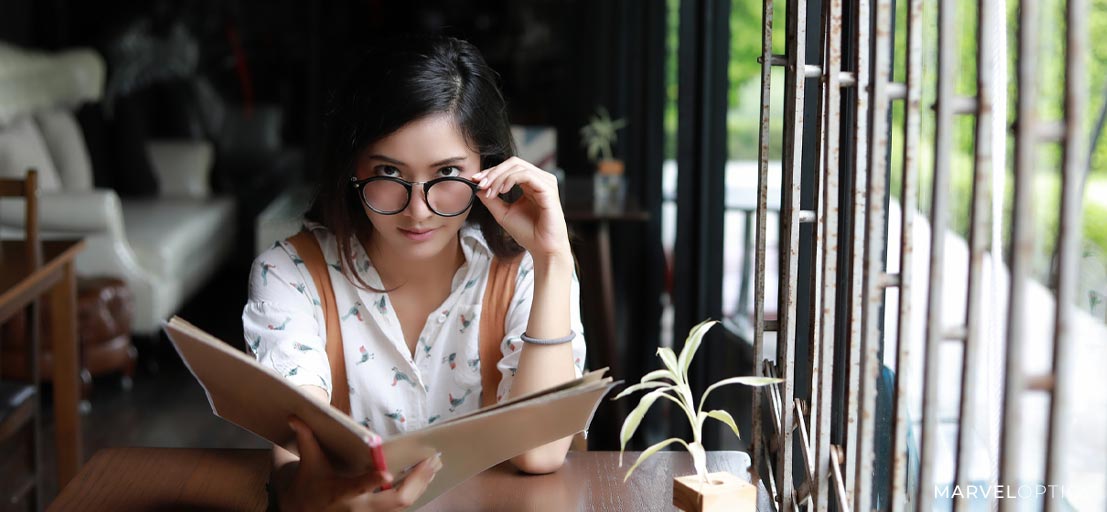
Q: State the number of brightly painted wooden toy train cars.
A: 0